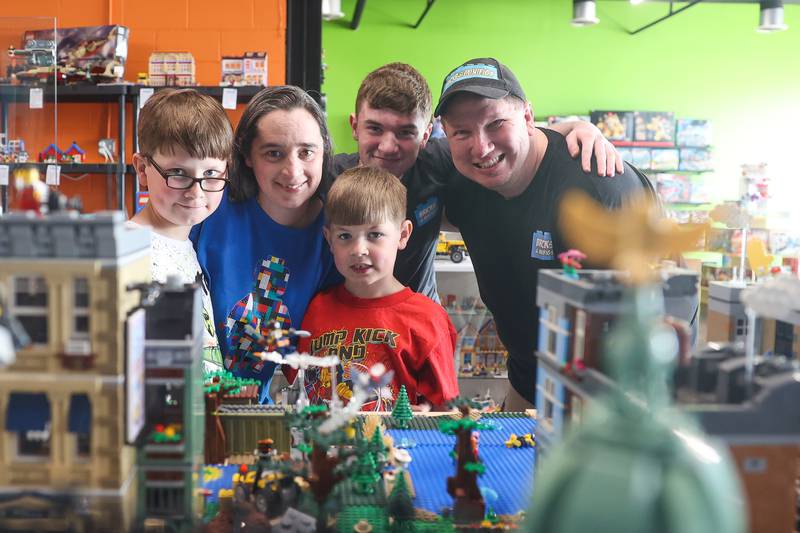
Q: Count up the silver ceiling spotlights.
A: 3